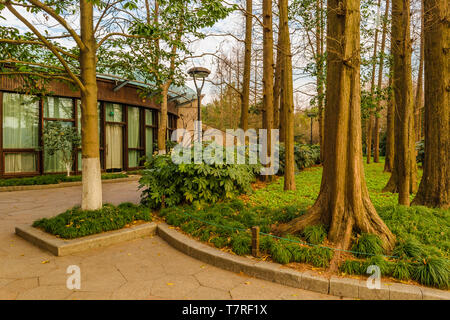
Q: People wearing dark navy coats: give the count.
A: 0